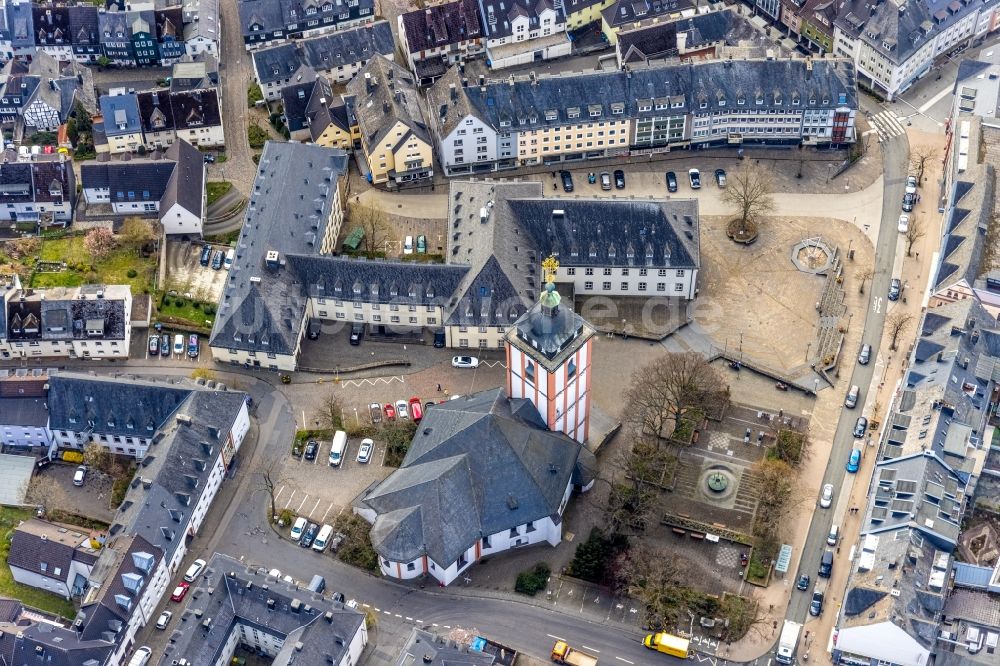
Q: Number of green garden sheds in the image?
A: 1